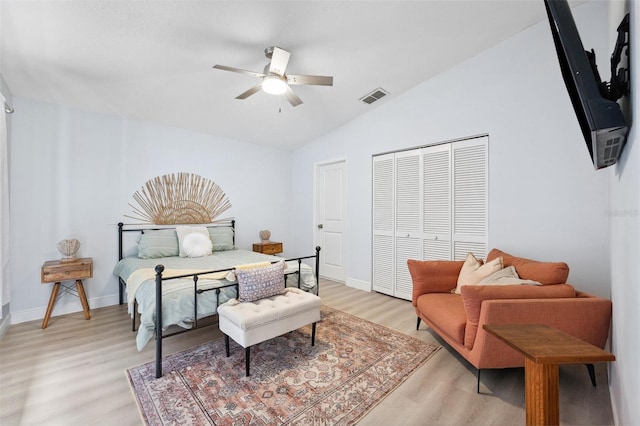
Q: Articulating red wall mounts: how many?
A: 0